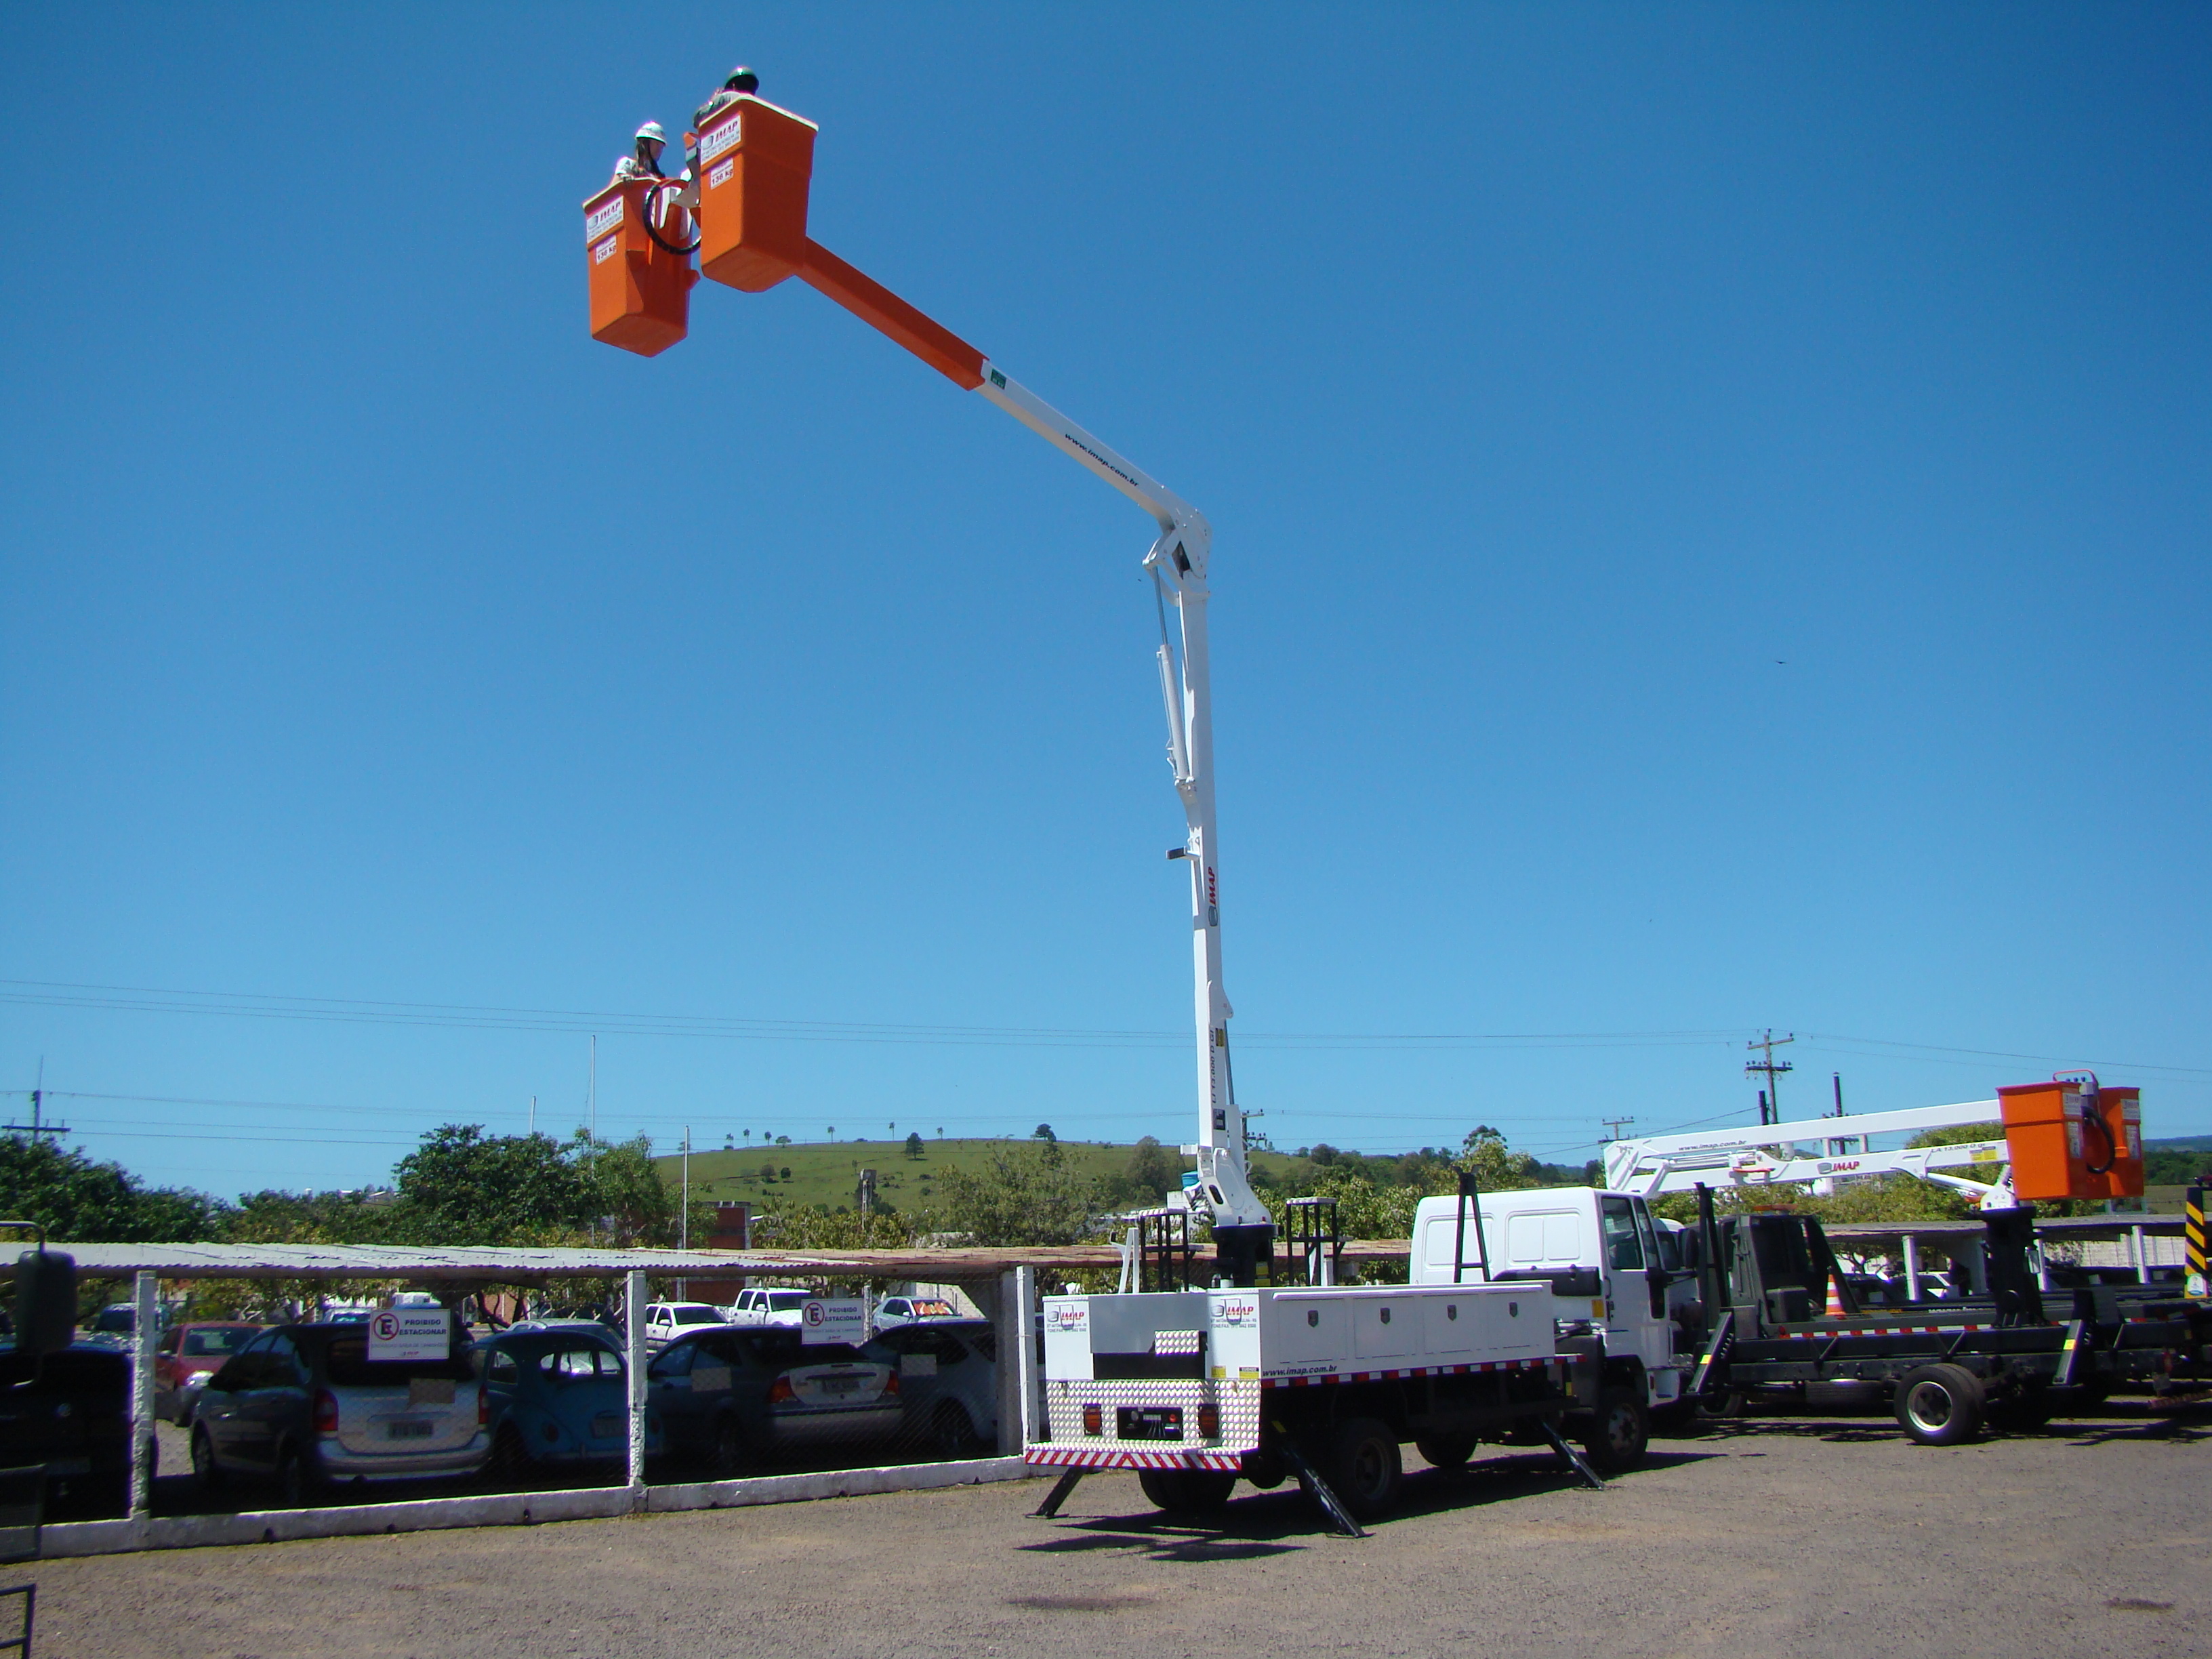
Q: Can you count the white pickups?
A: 2